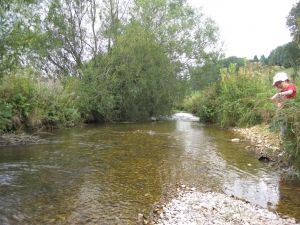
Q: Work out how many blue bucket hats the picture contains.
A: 0